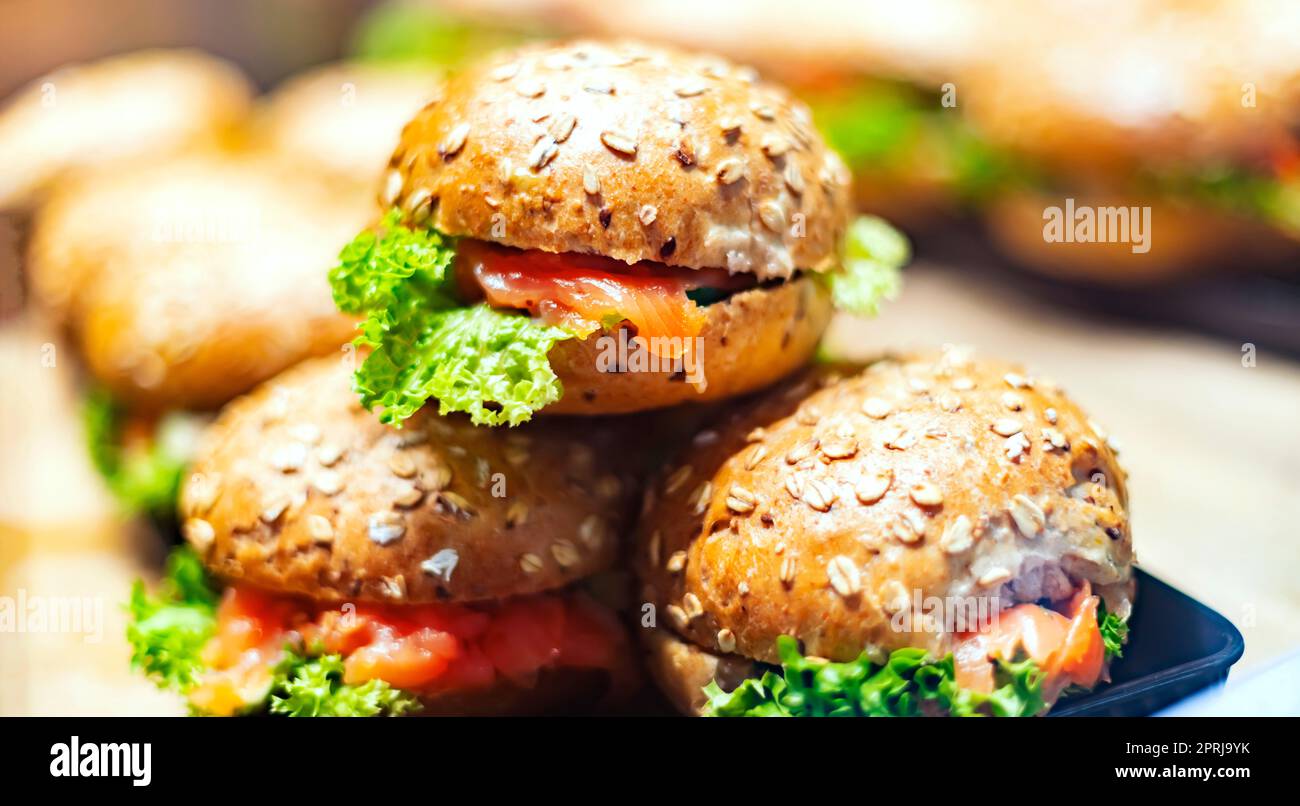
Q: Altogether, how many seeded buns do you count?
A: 3